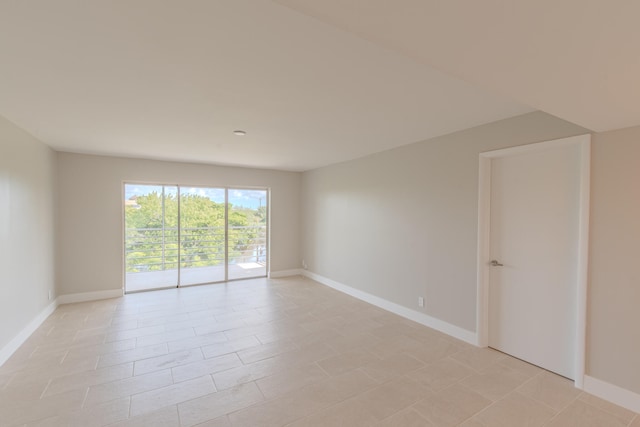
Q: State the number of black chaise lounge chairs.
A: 0